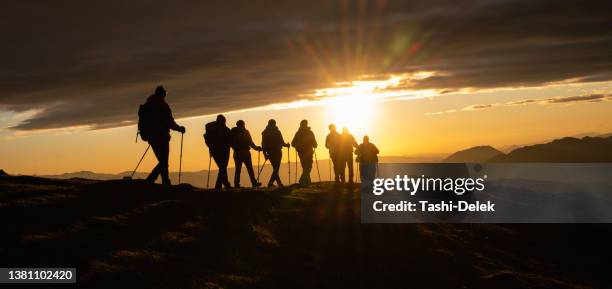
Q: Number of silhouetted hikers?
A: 8